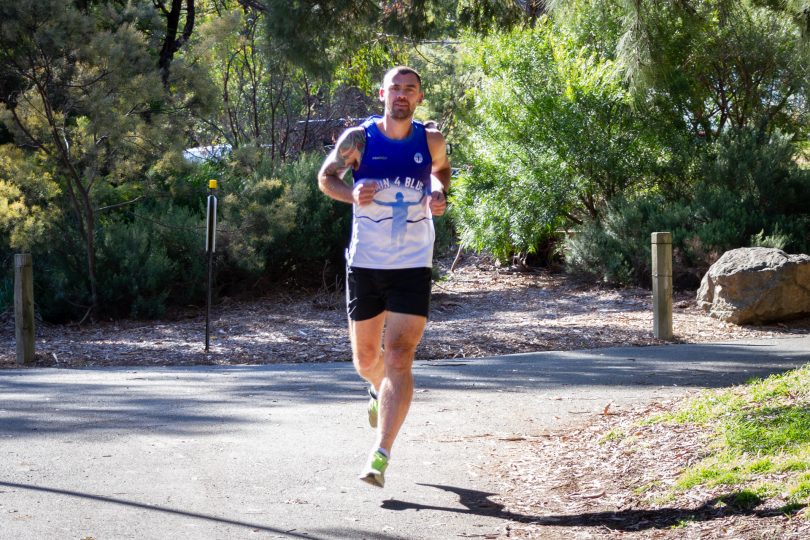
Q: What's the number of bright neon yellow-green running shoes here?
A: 2